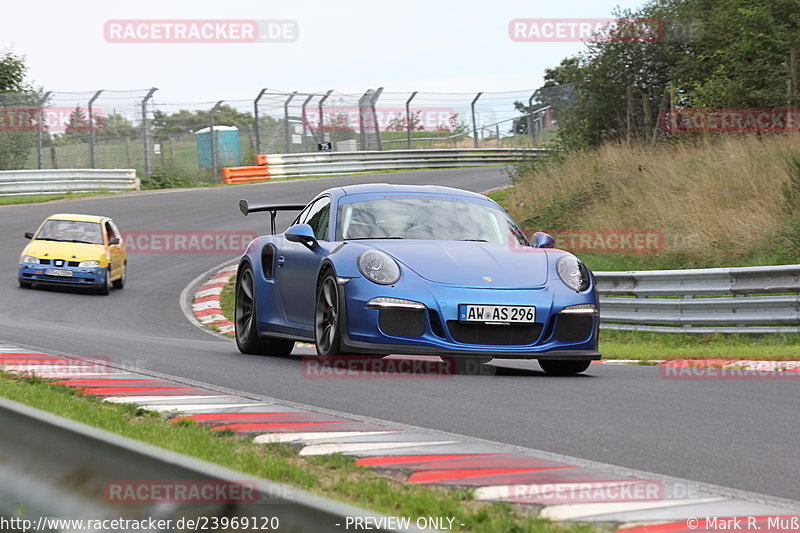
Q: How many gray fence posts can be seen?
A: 13